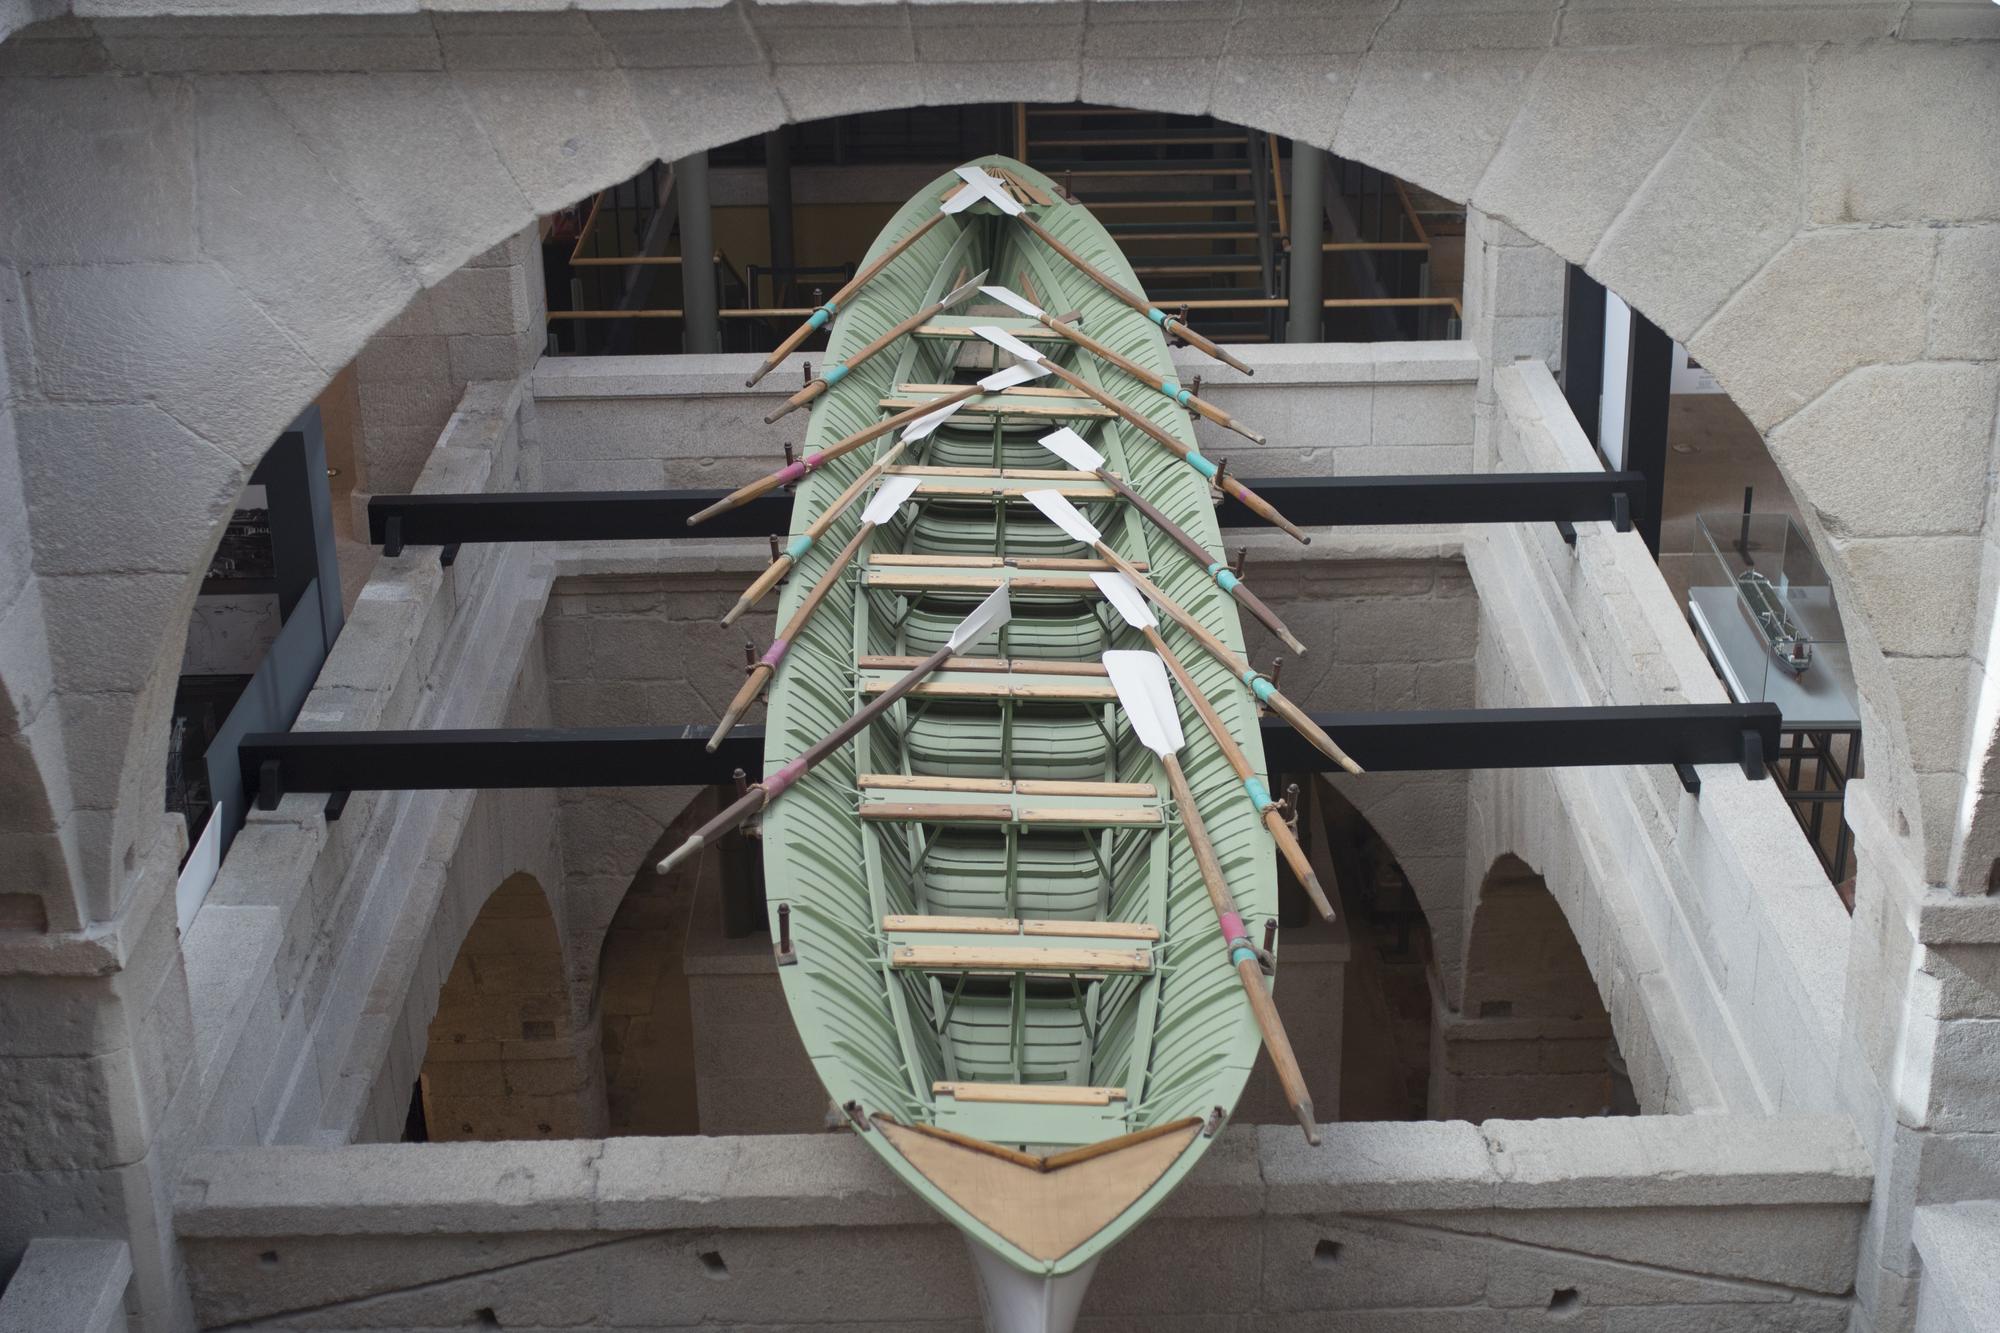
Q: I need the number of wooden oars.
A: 13